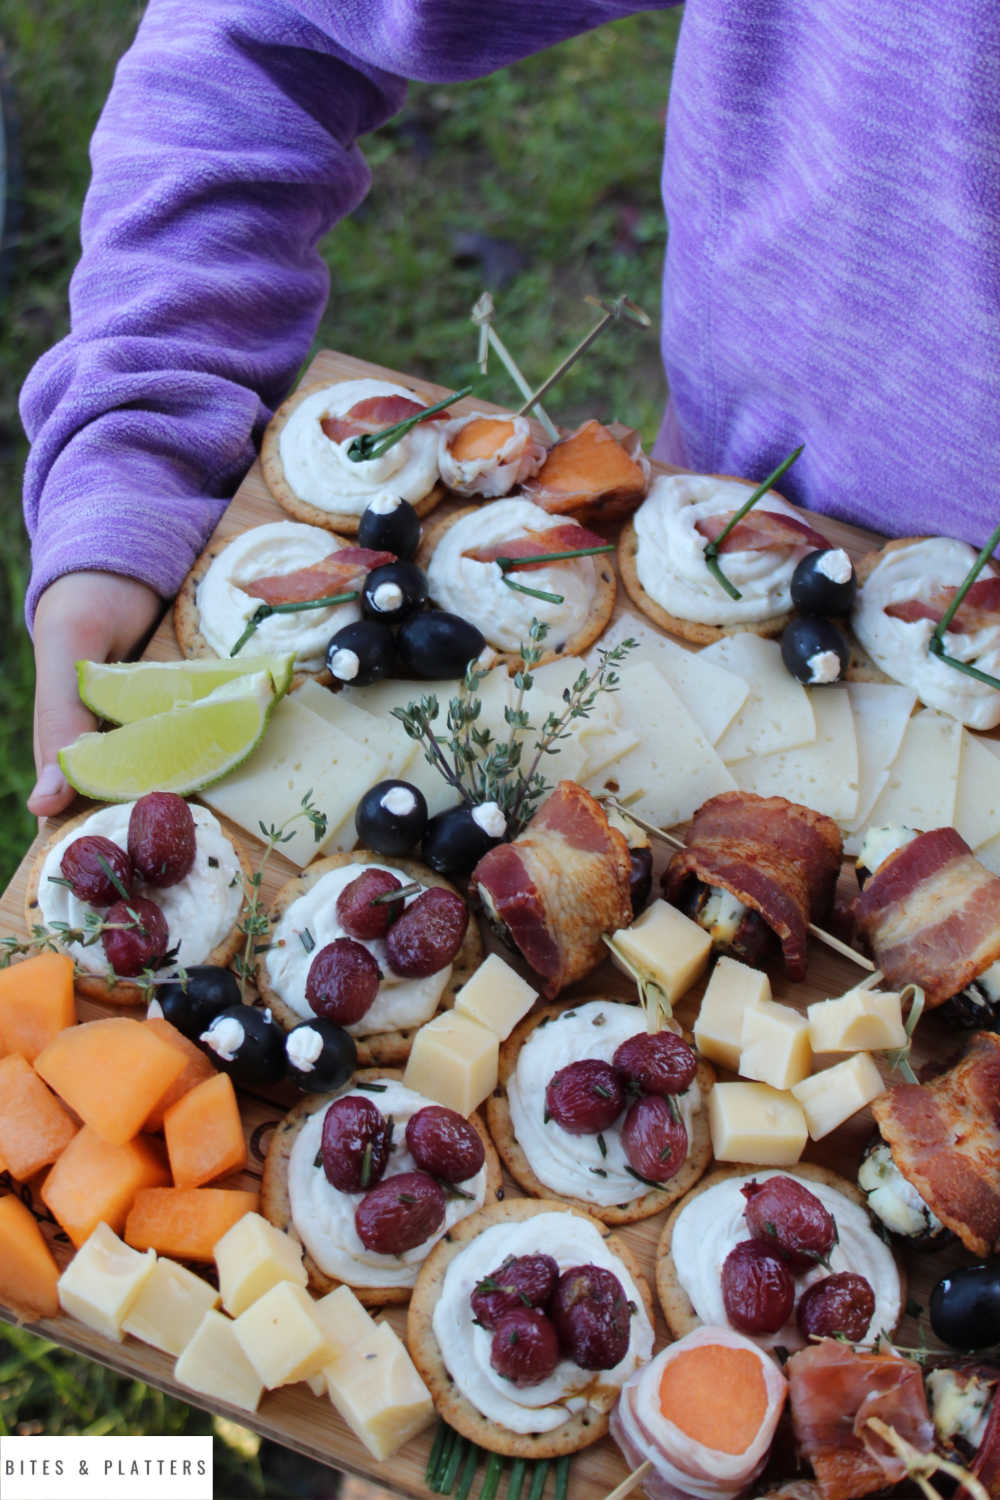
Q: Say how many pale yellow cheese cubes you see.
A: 15